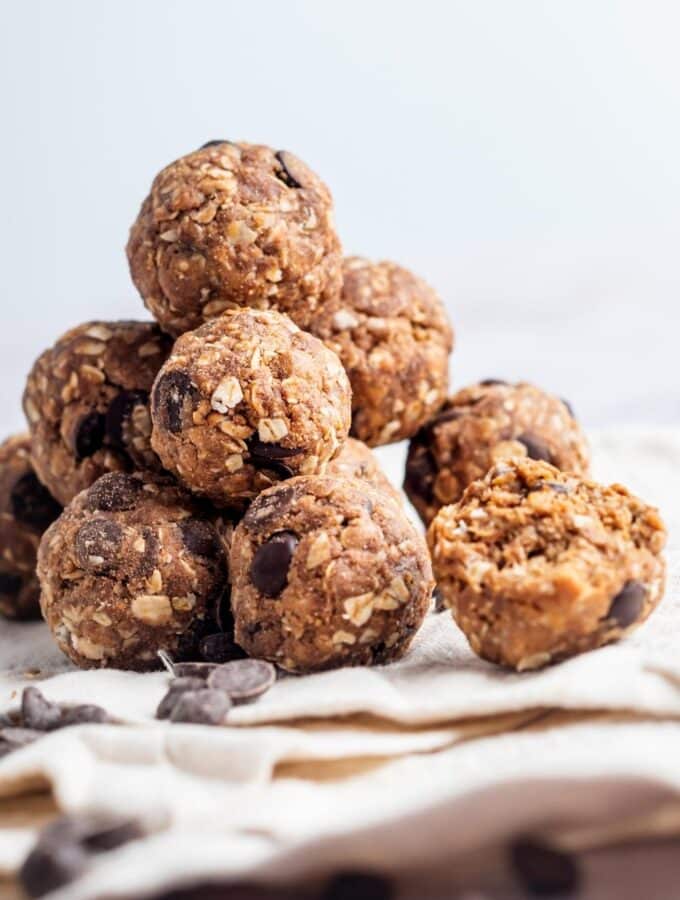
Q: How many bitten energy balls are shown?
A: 1